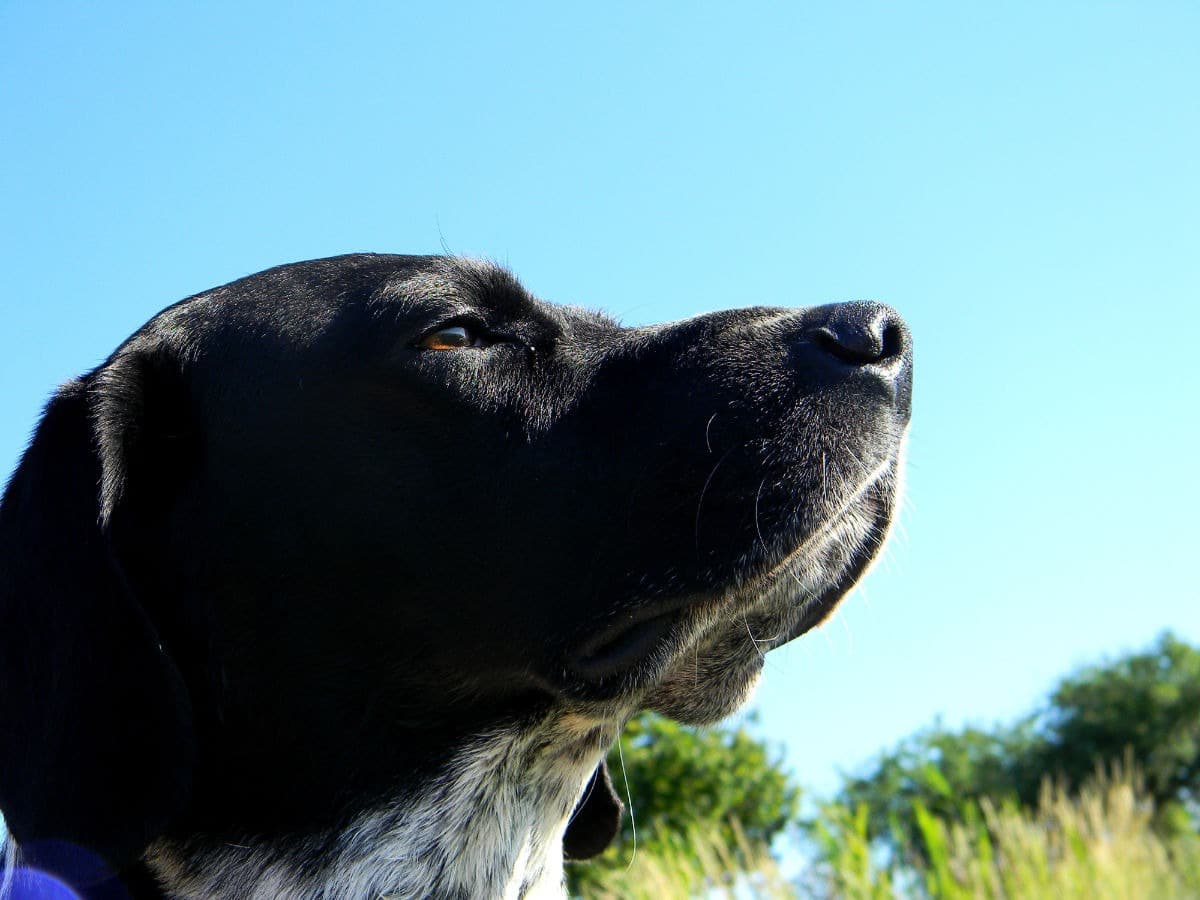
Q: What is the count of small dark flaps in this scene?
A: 1